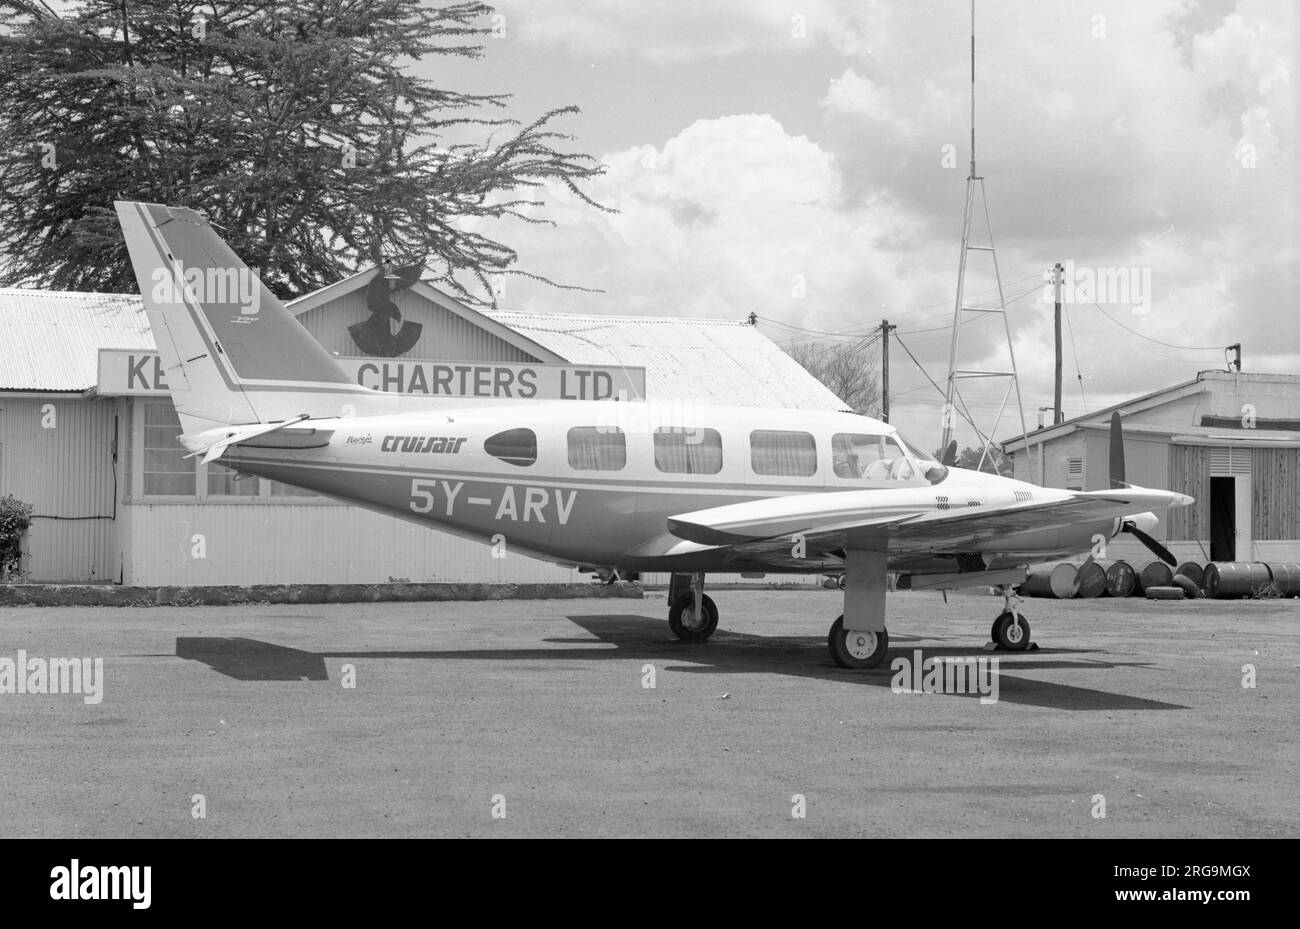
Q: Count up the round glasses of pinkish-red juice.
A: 0